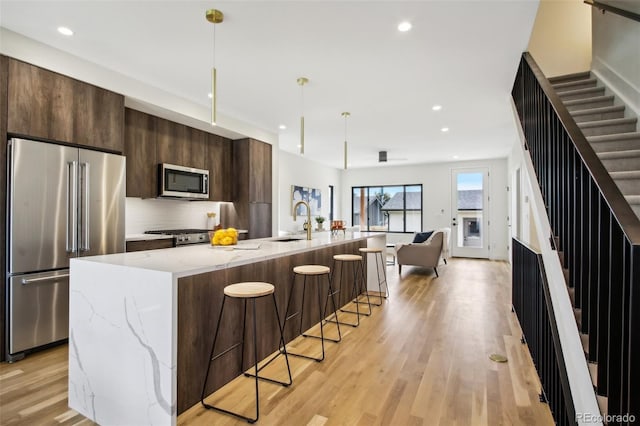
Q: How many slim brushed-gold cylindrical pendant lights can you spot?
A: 3